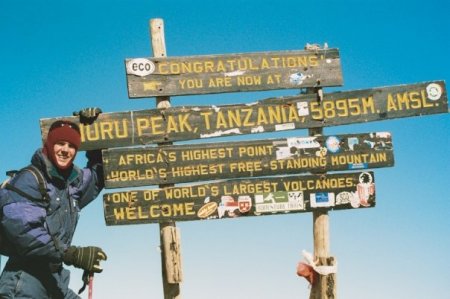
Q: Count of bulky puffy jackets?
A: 1